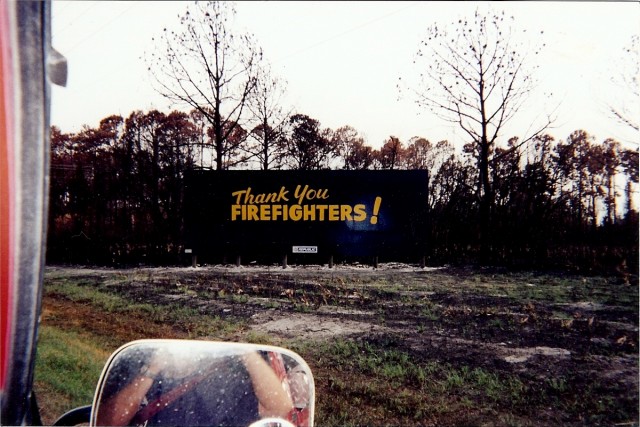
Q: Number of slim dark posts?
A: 6